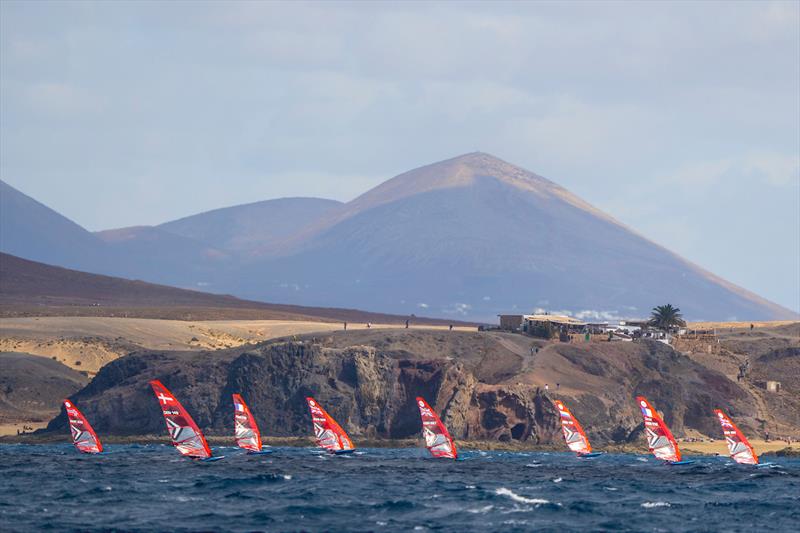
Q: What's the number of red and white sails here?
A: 8